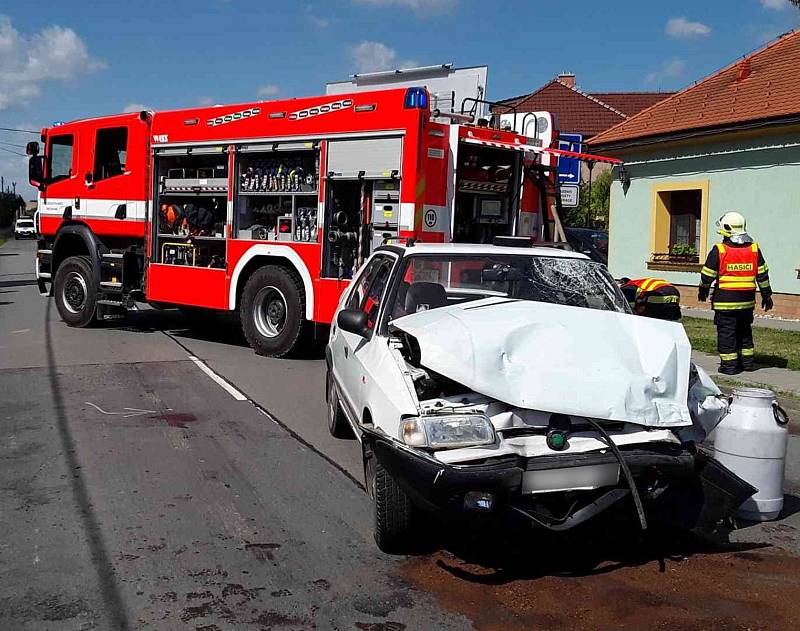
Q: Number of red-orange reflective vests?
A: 2